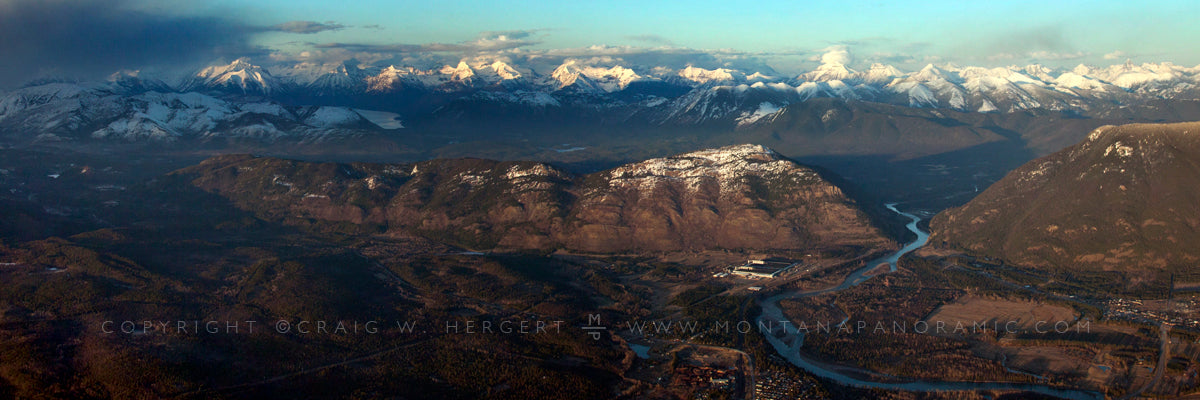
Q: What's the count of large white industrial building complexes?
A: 1